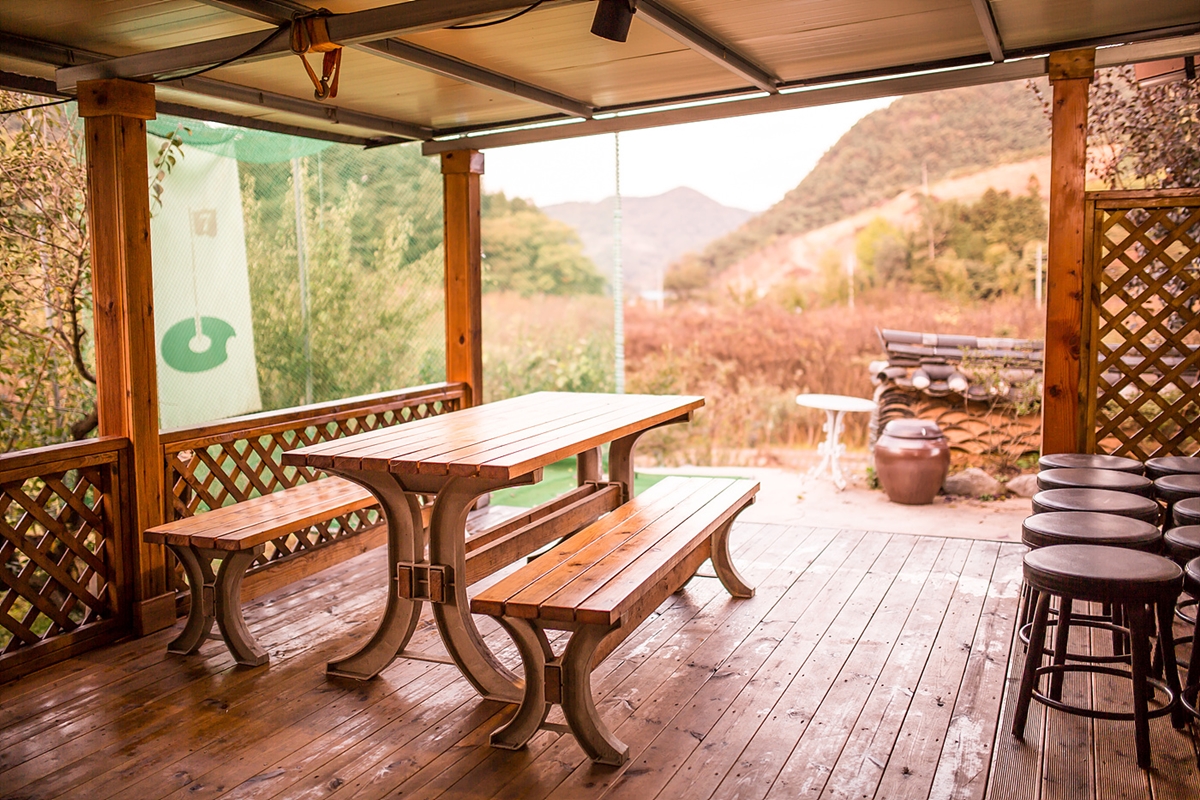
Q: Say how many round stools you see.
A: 10